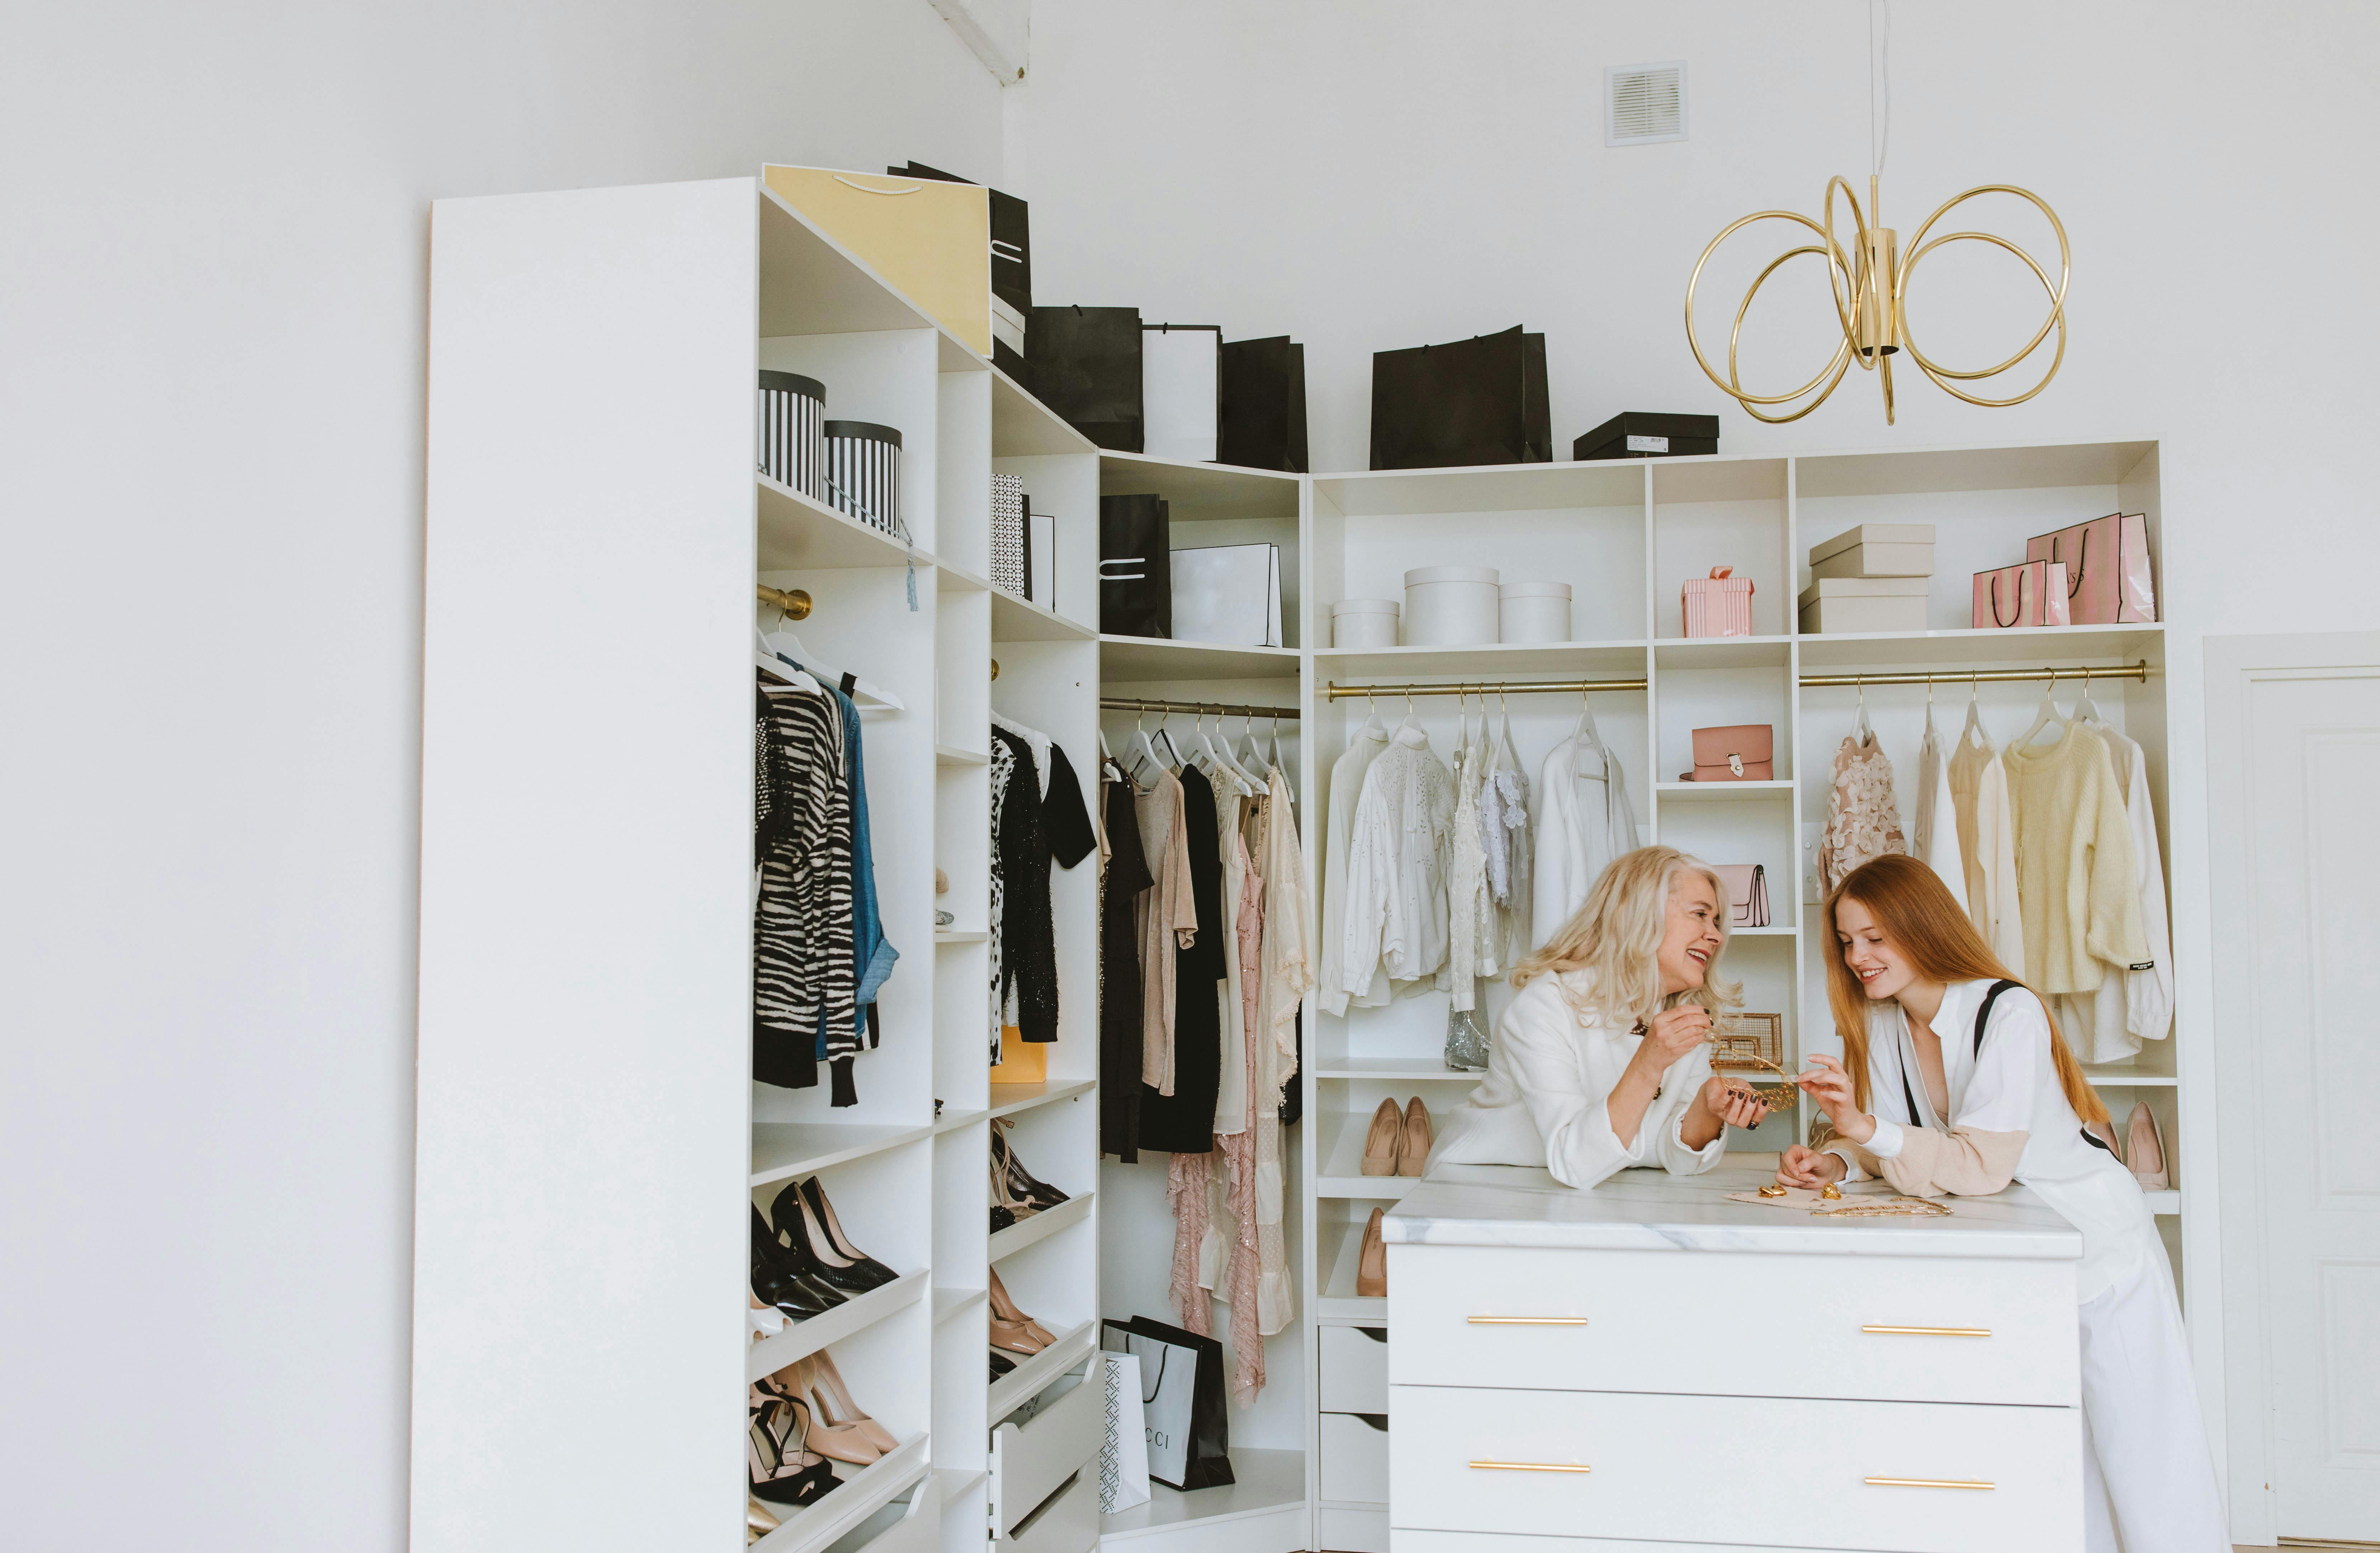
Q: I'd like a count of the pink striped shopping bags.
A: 2